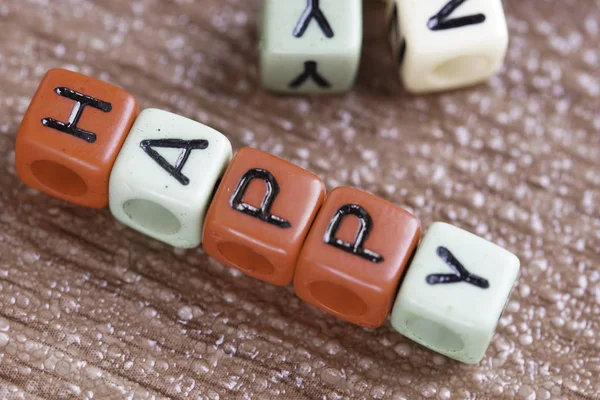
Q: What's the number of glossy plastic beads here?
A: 7